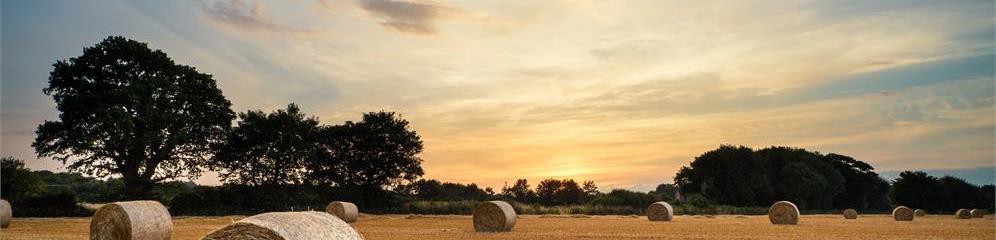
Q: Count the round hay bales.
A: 12